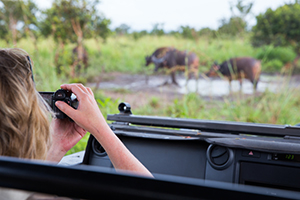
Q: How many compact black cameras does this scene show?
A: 1